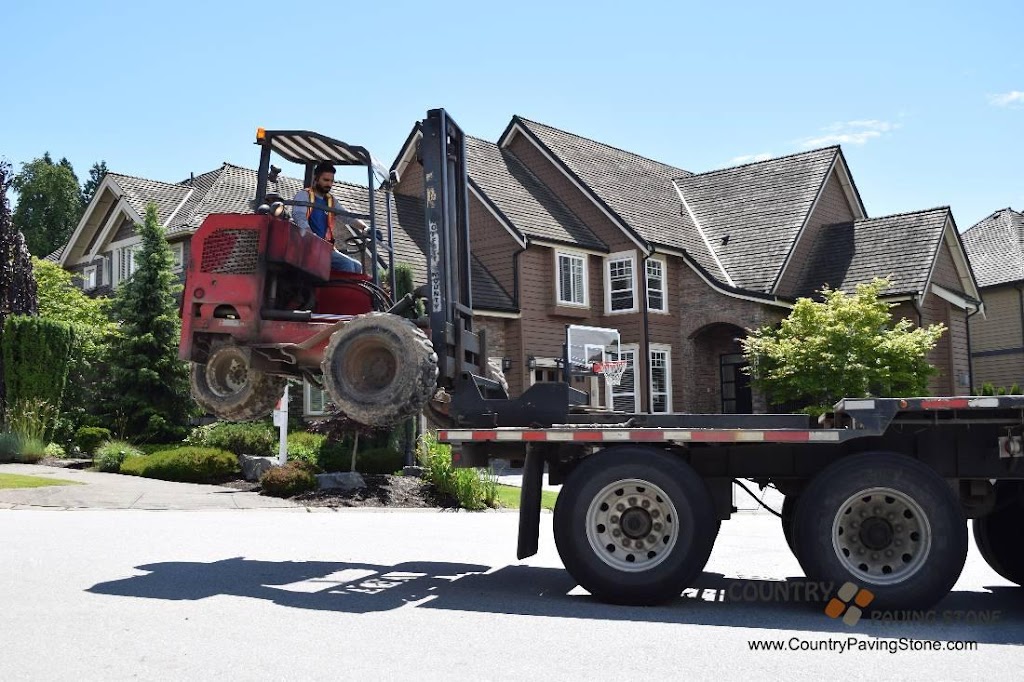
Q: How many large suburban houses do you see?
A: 3